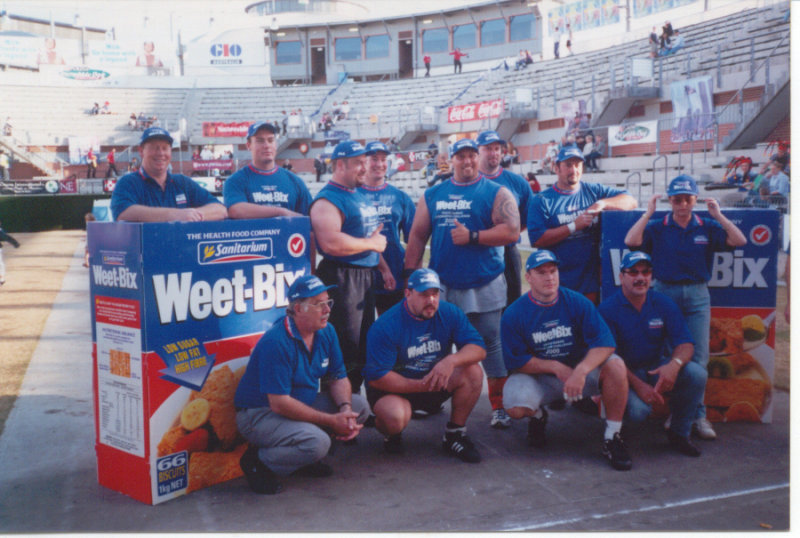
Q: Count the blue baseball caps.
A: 12